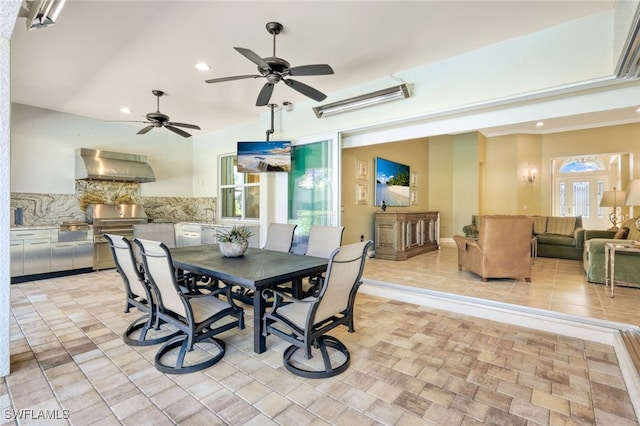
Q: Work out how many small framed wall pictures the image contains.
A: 4